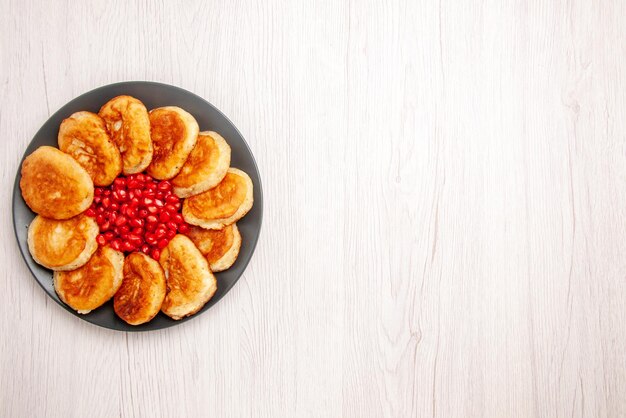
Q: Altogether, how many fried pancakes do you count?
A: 11